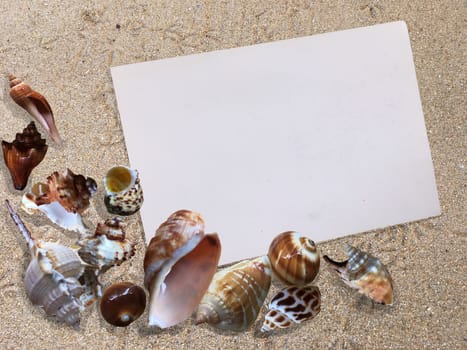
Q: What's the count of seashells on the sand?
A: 12